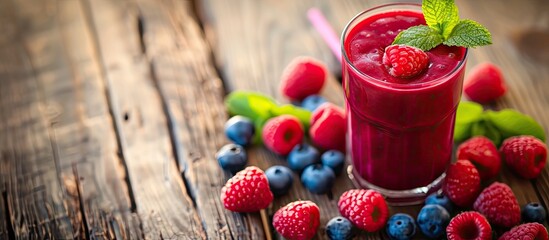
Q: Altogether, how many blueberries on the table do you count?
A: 12